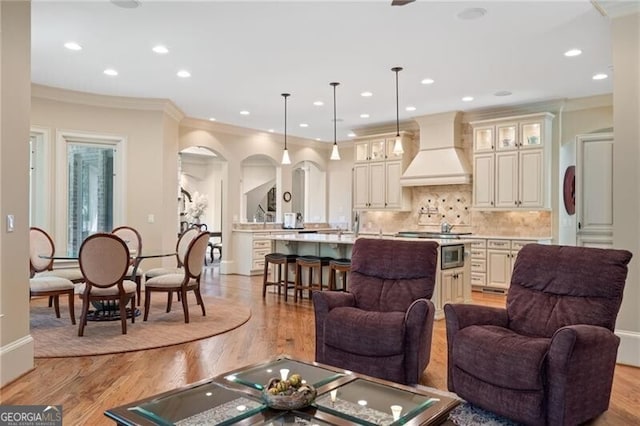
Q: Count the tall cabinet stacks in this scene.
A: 2